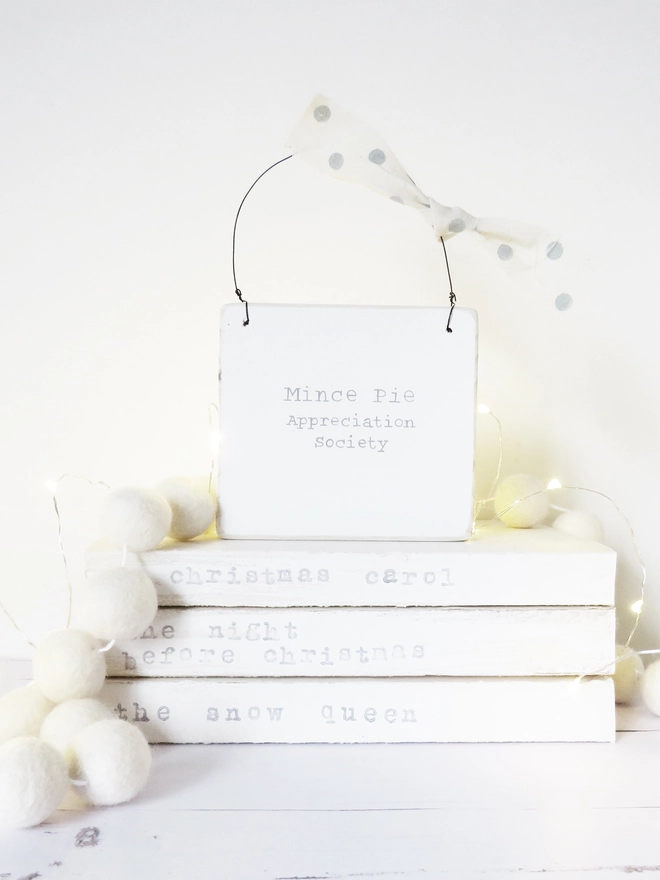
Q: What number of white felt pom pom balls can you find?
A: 12